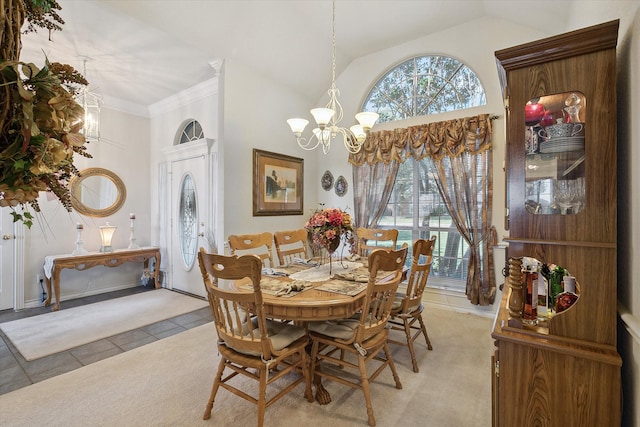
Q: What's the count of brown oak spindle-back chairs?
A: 6